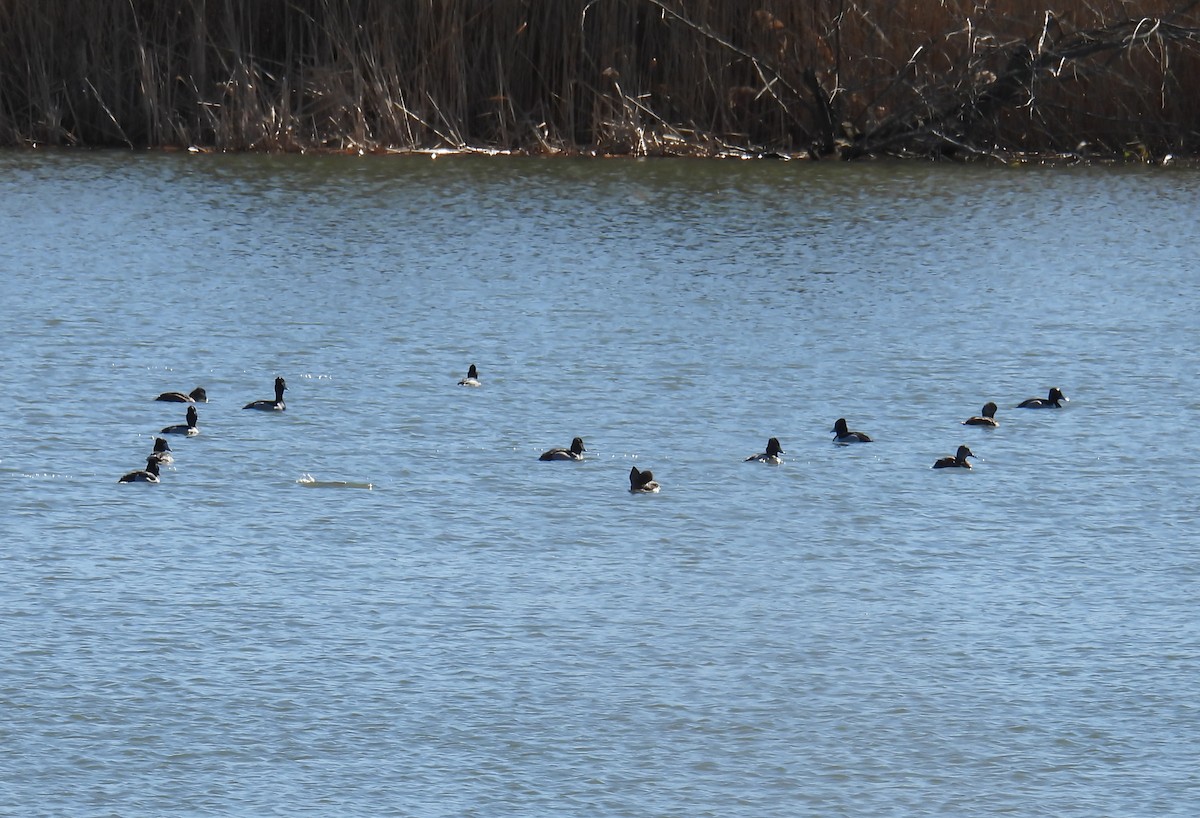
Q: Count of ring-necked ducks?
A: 13